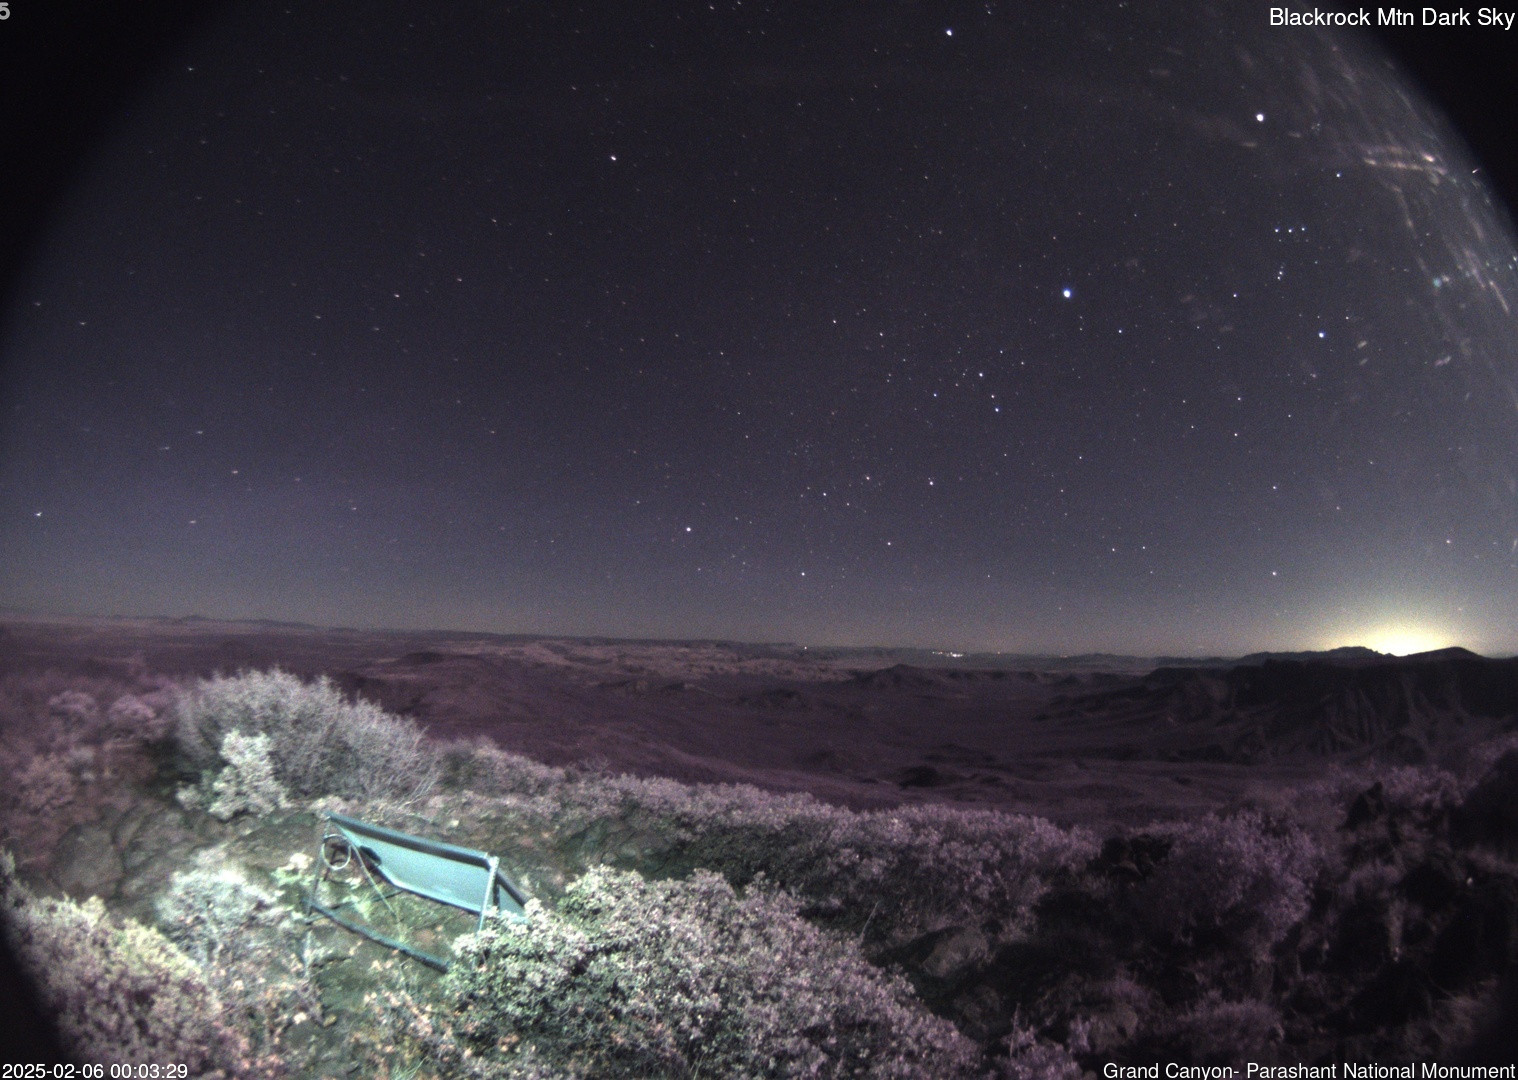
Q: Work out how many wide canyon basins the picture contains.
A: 1